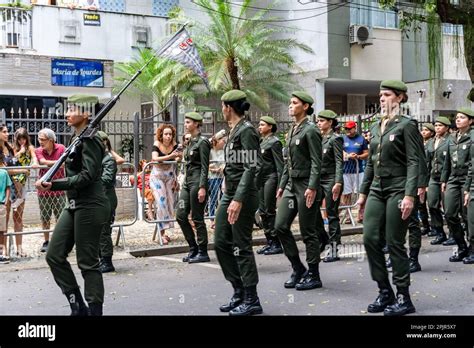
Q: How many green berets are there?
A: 11